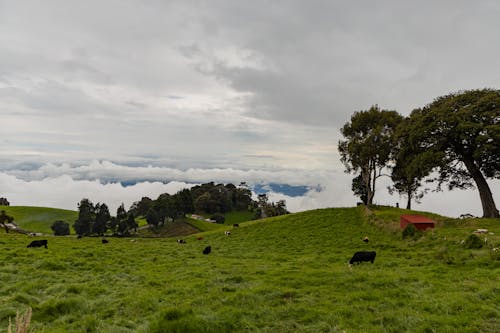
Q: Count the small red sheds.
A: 1